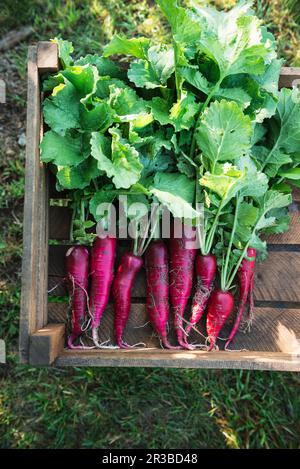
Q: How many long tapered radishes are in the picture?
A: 8